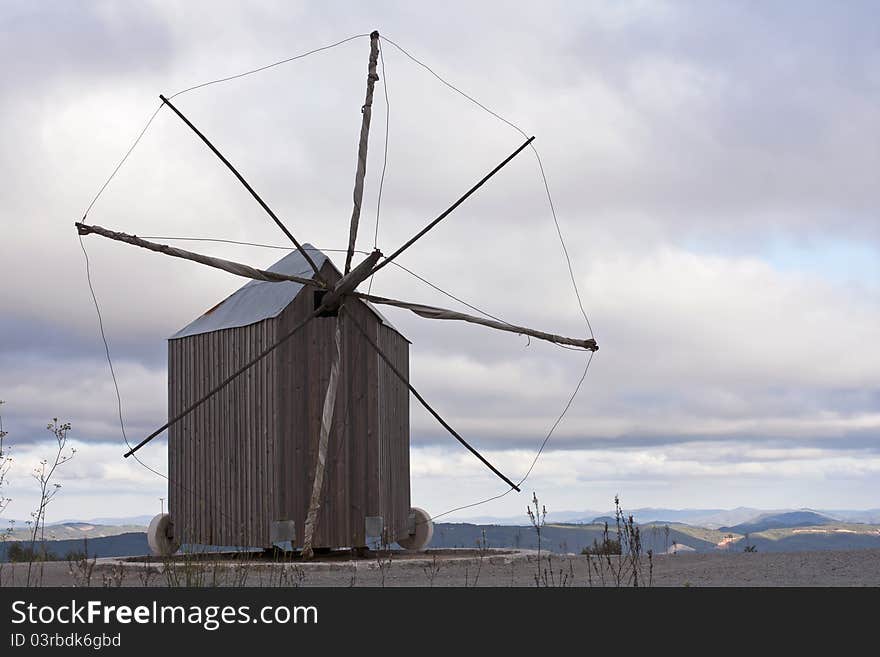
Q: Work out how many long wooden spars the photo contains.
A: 8